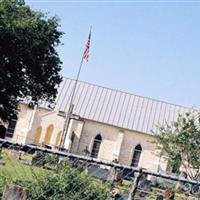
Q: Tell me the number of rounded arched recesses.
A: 3